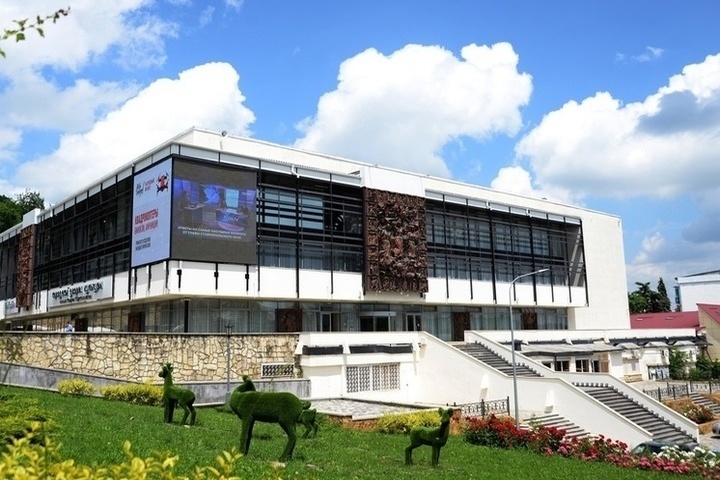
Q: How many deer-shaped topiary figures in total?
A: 4